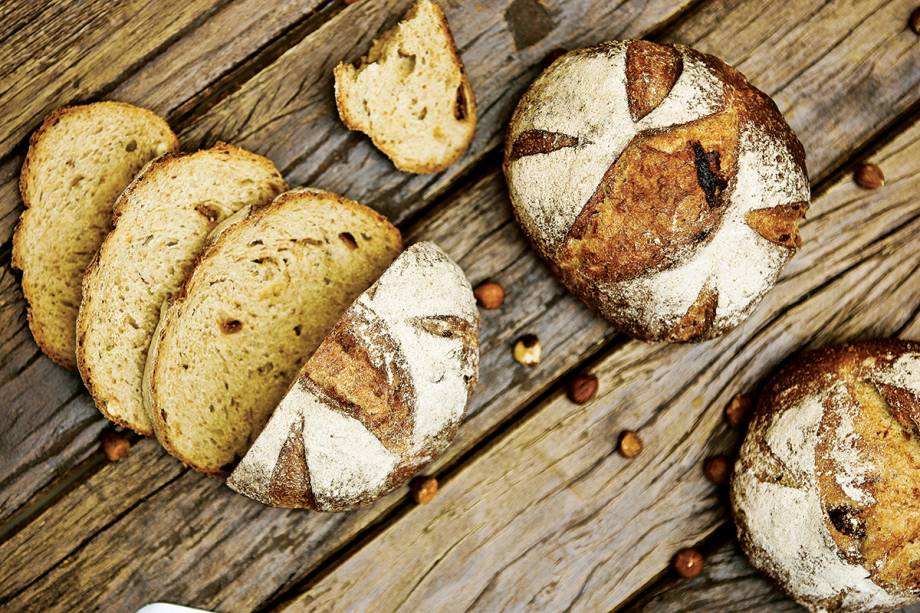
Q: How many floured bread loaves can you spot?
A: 3